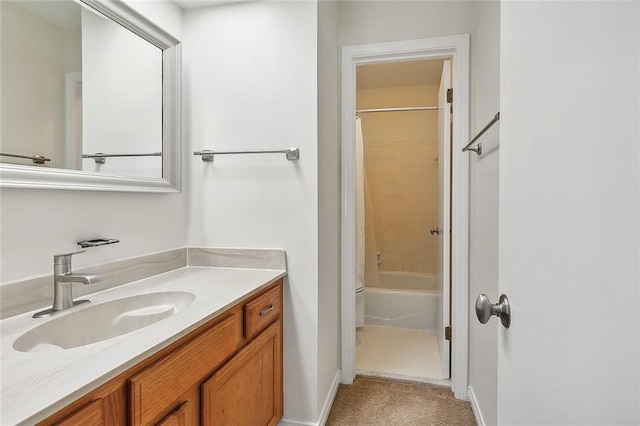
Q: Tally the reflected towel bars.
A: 2